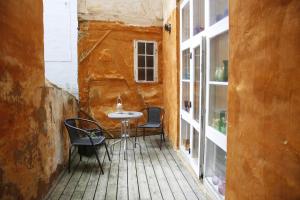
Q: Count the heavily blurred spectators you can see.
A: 0